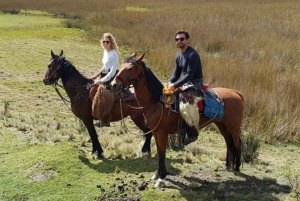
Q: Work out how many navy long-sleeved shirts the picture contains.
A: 1